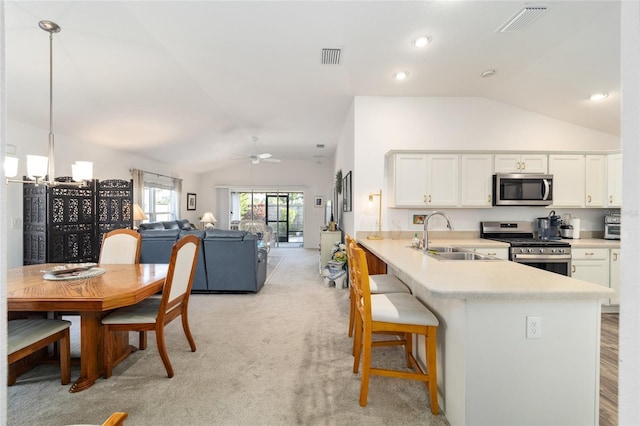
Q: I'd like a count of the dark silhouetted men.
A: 0